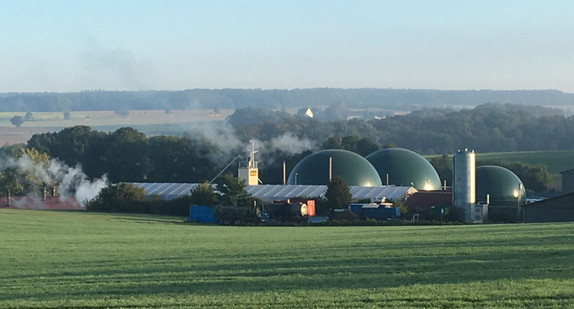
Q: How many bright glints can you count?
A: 3